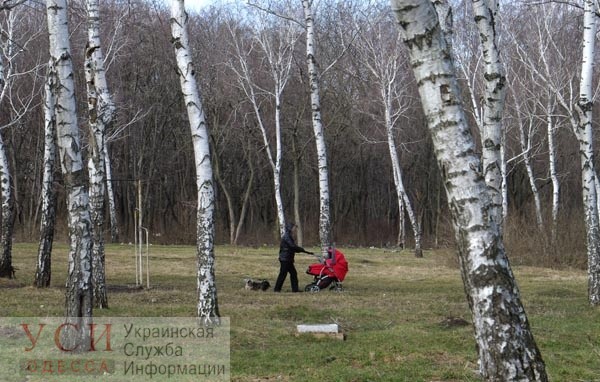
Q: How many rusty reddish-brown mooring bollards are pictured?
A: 0